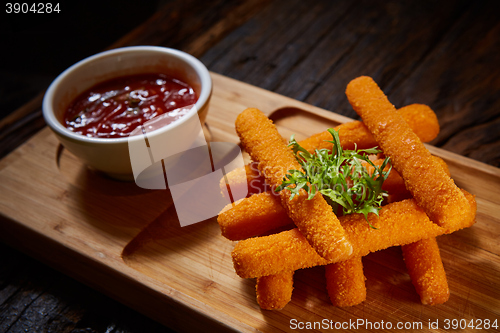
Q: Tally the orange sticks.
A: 8